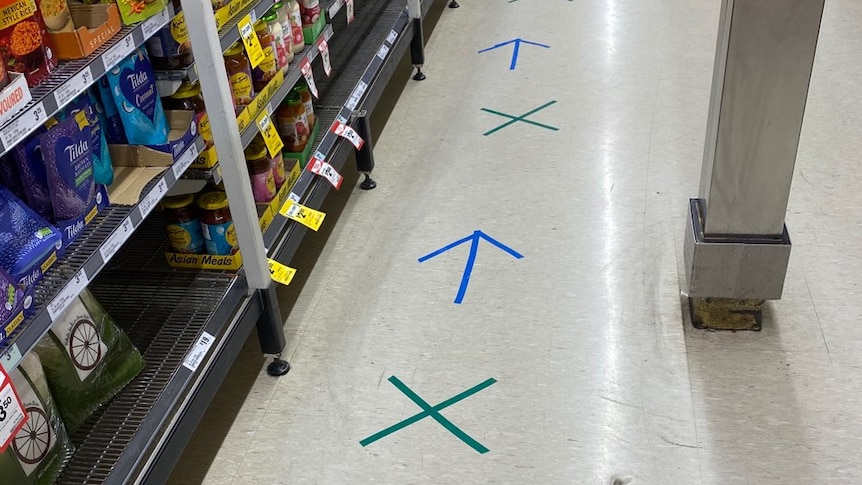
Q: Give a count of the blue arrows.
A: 2